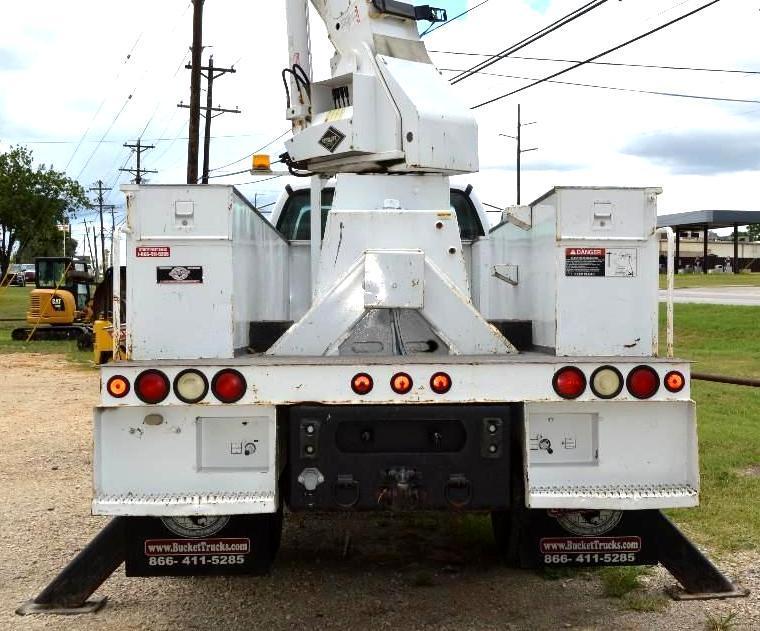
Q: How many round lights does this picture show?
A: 11